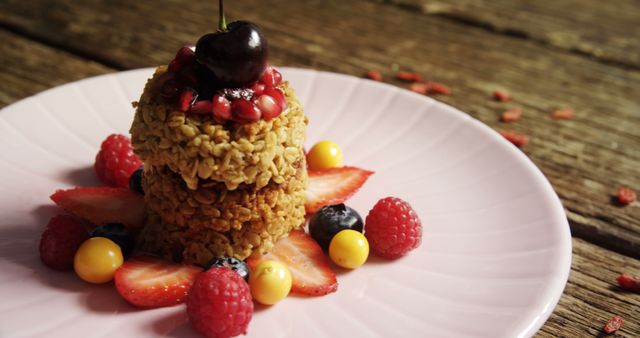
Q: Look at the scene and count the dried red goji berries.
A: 11